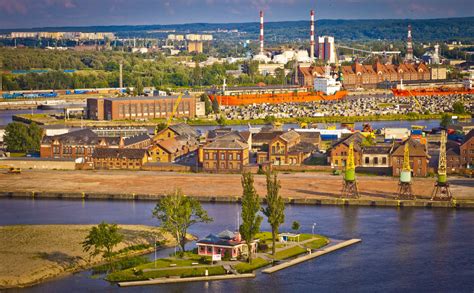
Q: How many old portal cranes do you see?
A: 3